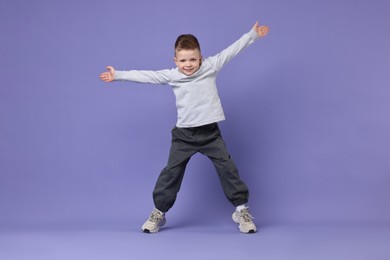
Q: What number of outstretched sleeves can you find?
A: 2